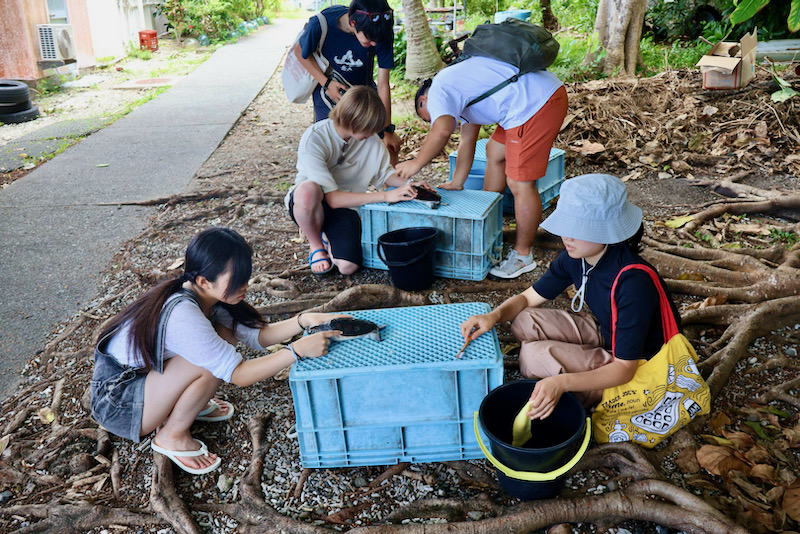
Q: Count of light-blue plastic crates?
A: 3